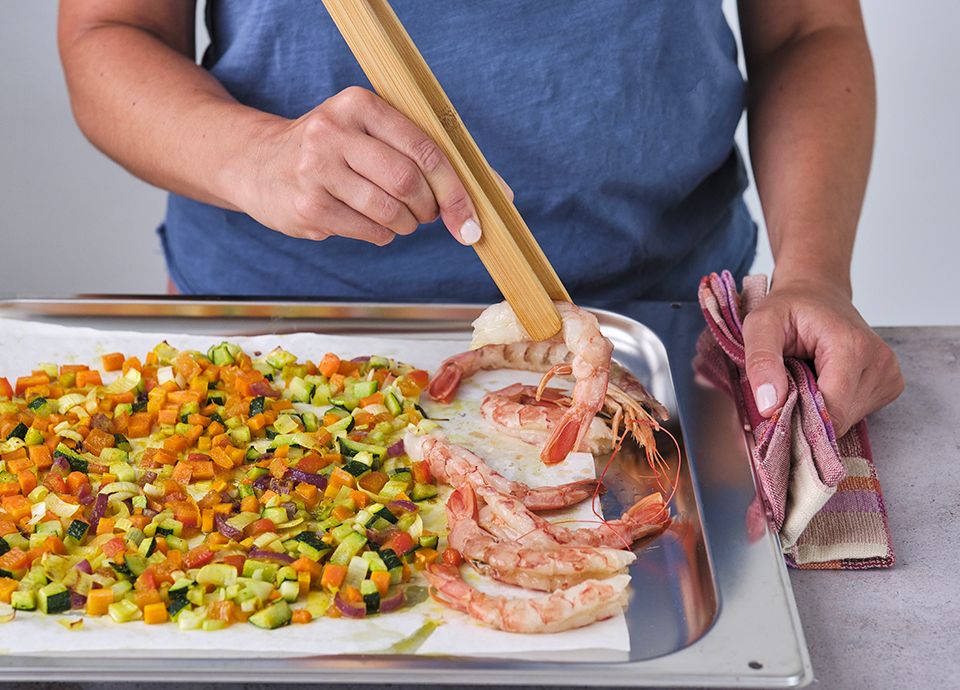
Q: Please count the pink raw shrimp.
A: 7